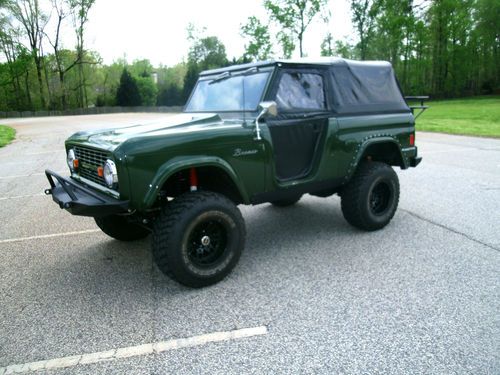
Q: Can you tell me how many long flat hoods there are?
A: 1